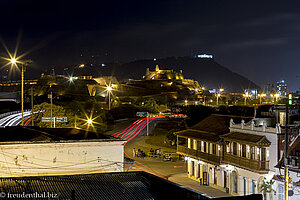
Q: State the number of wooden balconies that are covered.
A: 2